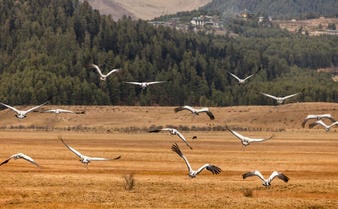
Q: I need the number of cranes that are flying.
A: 15